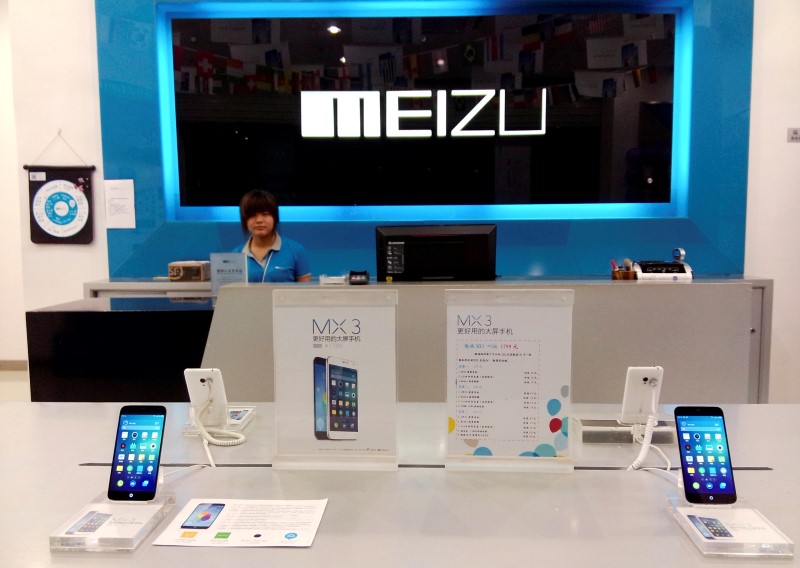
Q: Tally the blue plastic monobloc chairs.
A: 0